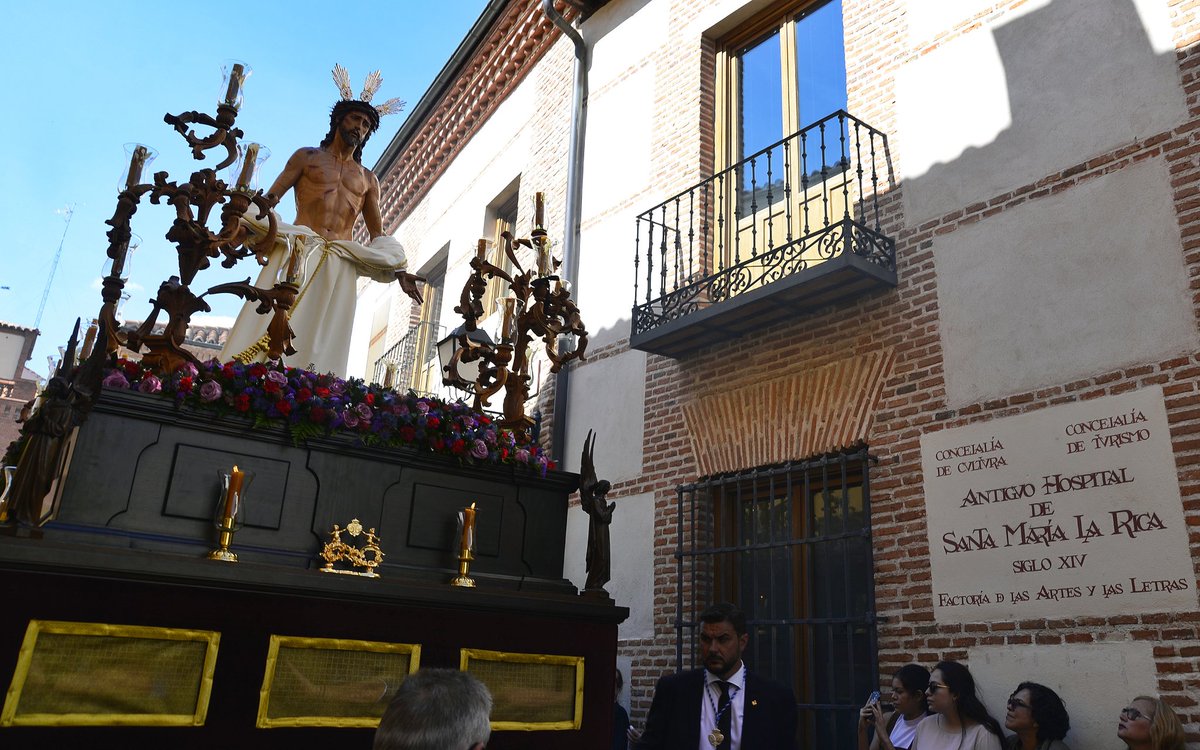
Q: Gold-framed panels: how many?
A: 3